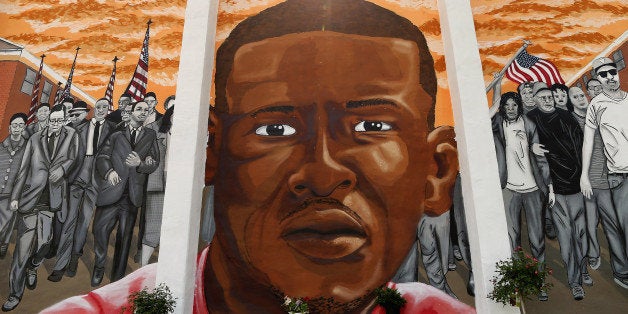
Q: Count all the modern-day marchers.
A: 7